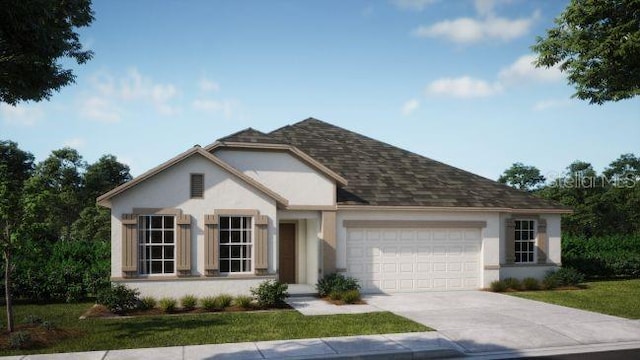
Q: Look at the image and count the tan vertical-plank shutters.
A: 6